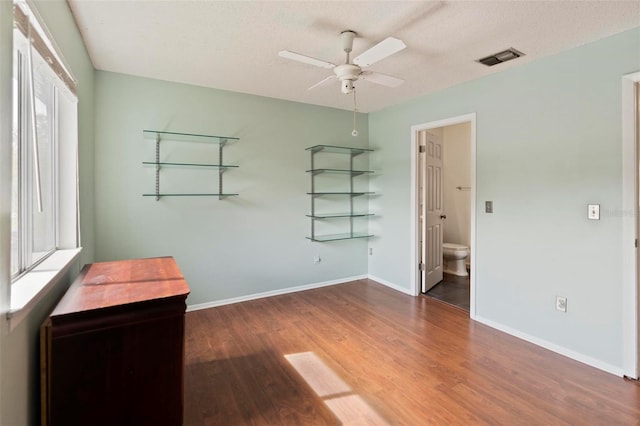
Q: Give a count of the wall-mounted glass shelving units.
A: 2